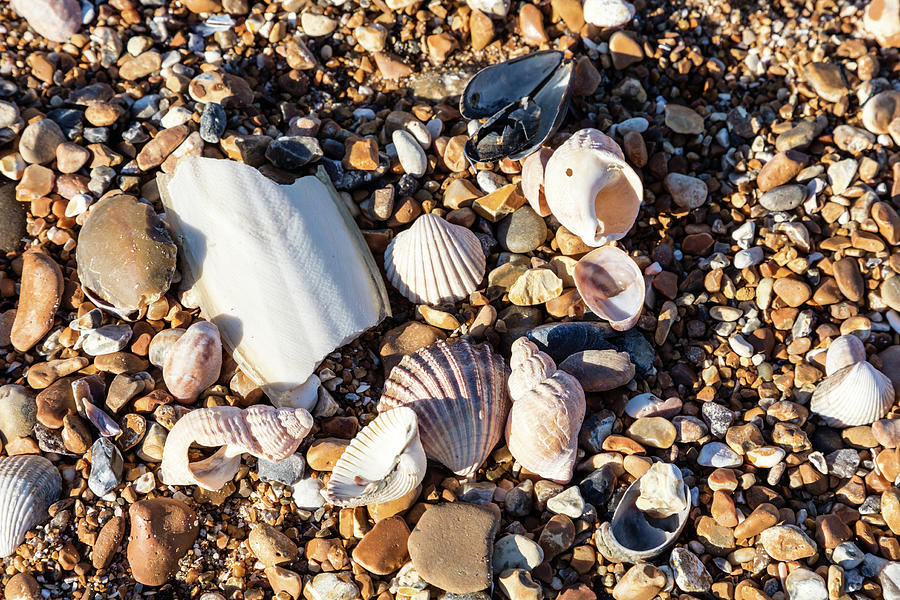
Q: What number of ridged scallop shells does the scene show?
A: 5